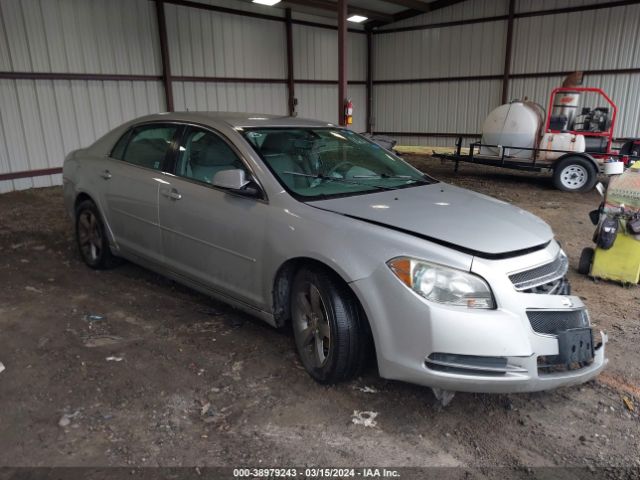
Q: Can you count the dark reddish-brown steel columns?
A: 5